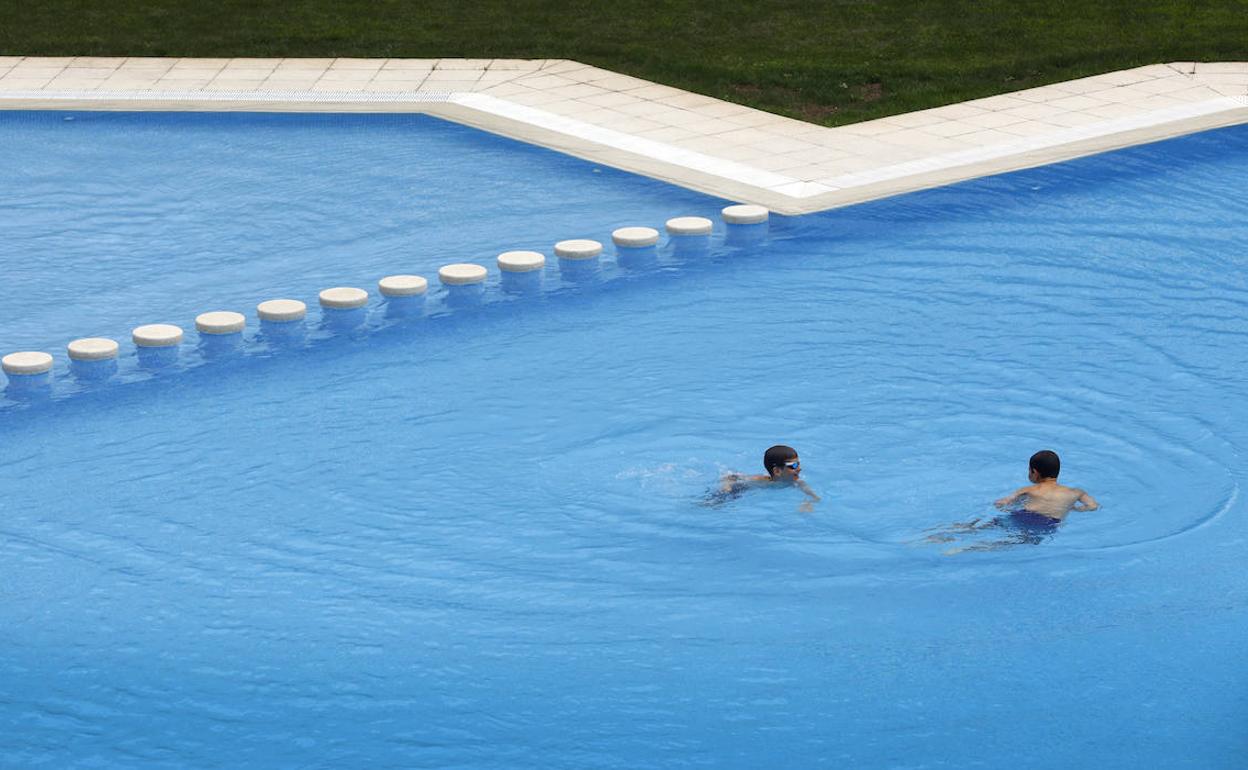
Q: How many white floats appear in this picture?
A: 13